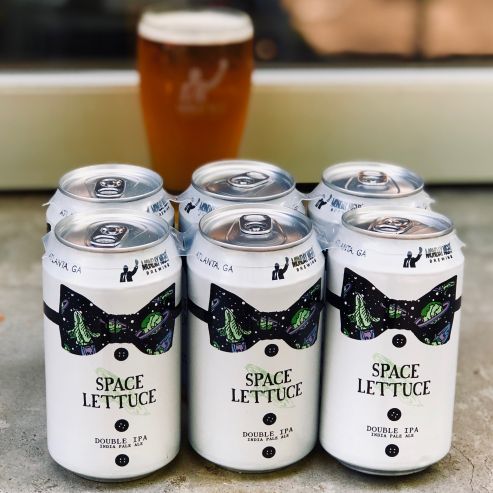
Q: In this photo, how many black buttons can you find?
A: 9